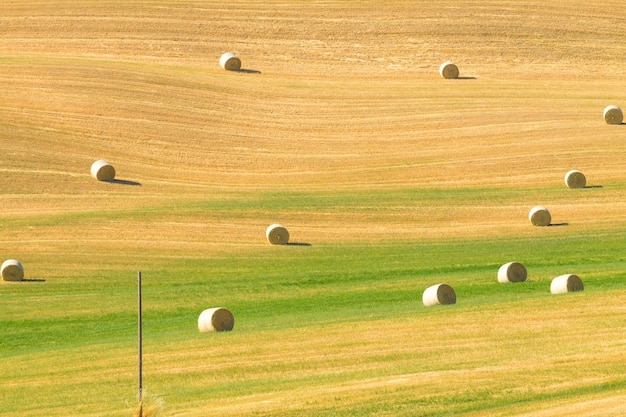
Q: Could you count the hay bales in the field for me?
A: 12